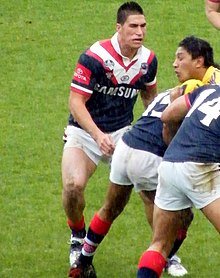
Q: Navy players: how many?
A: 3